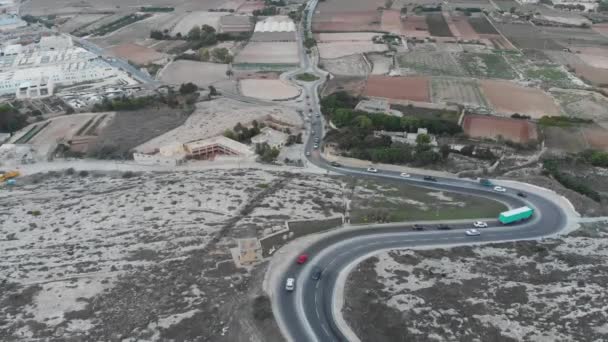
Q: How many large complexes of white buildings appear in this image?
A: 1